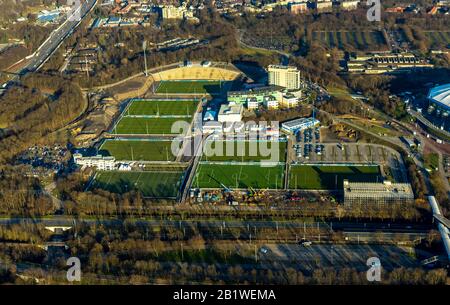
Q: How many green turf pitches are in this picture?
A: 8